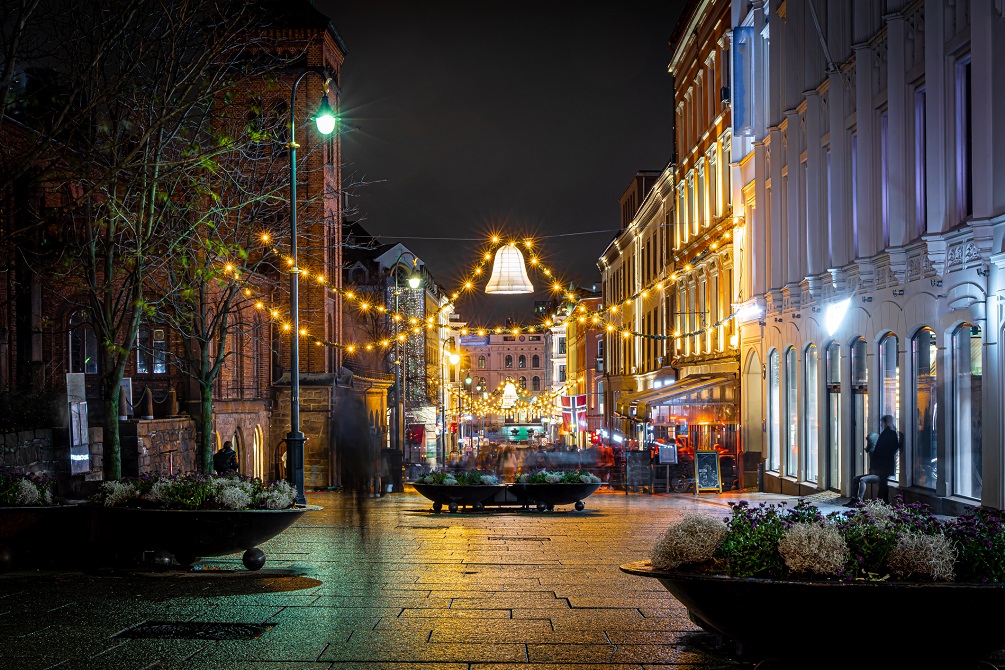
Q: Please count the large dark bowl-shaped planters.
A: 5